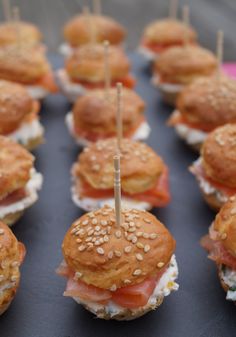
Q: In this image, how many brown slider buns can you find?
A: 15